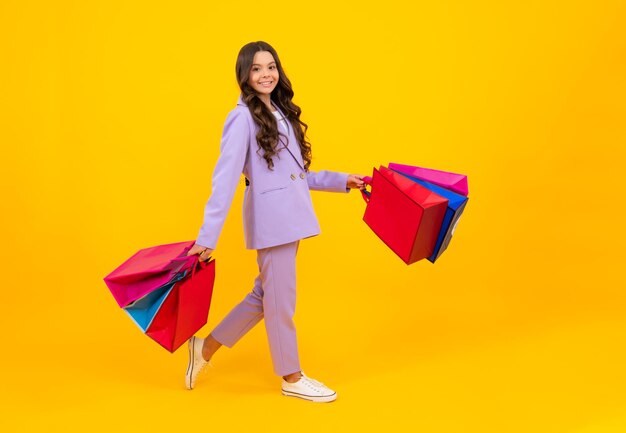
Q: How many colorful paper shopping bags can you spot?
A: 6